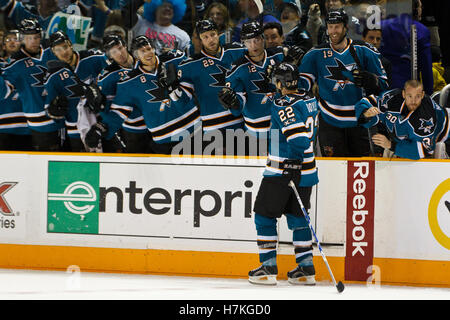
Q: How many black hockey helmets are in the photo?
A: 9